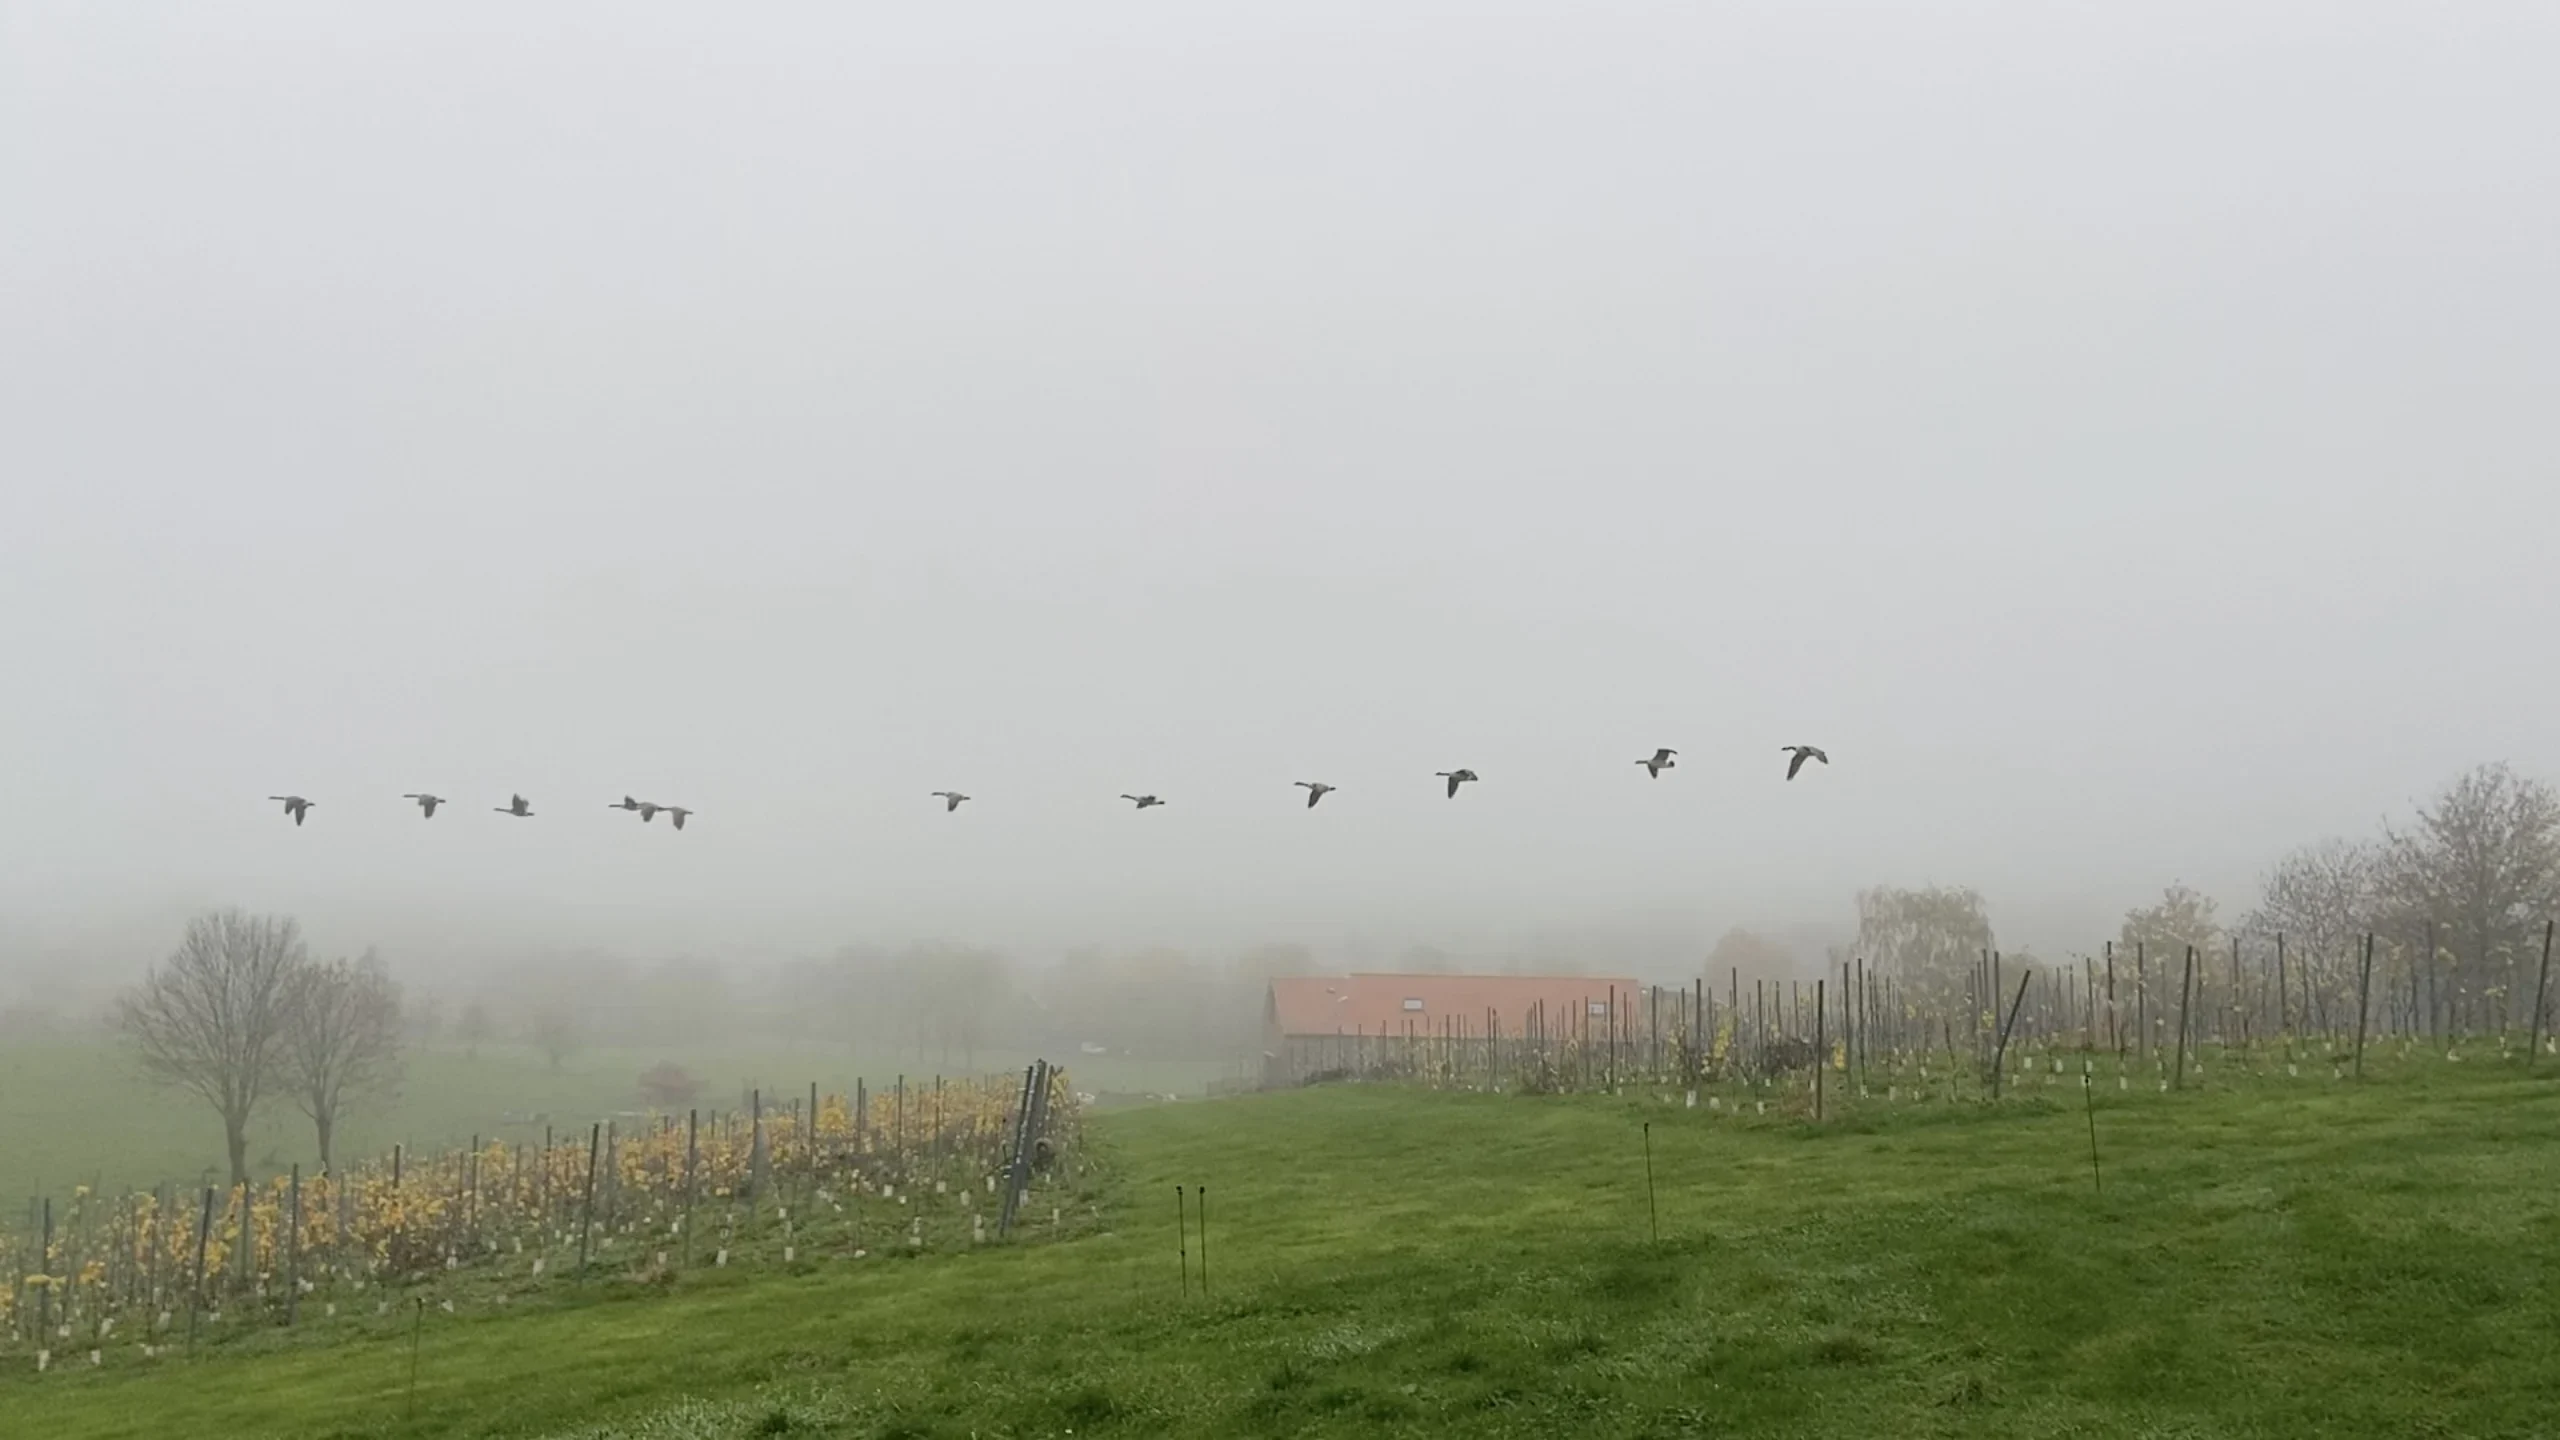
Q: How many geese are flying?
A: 12